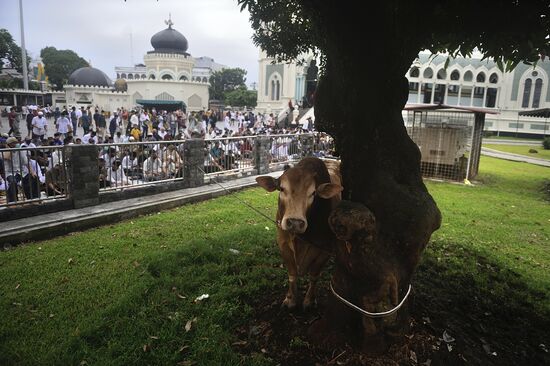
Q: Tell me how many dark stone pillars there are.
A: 4